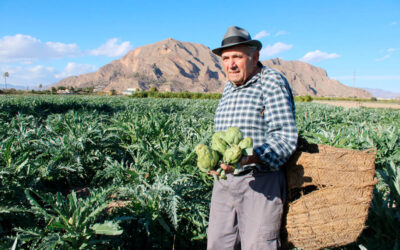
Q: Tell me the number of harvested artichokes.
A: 5